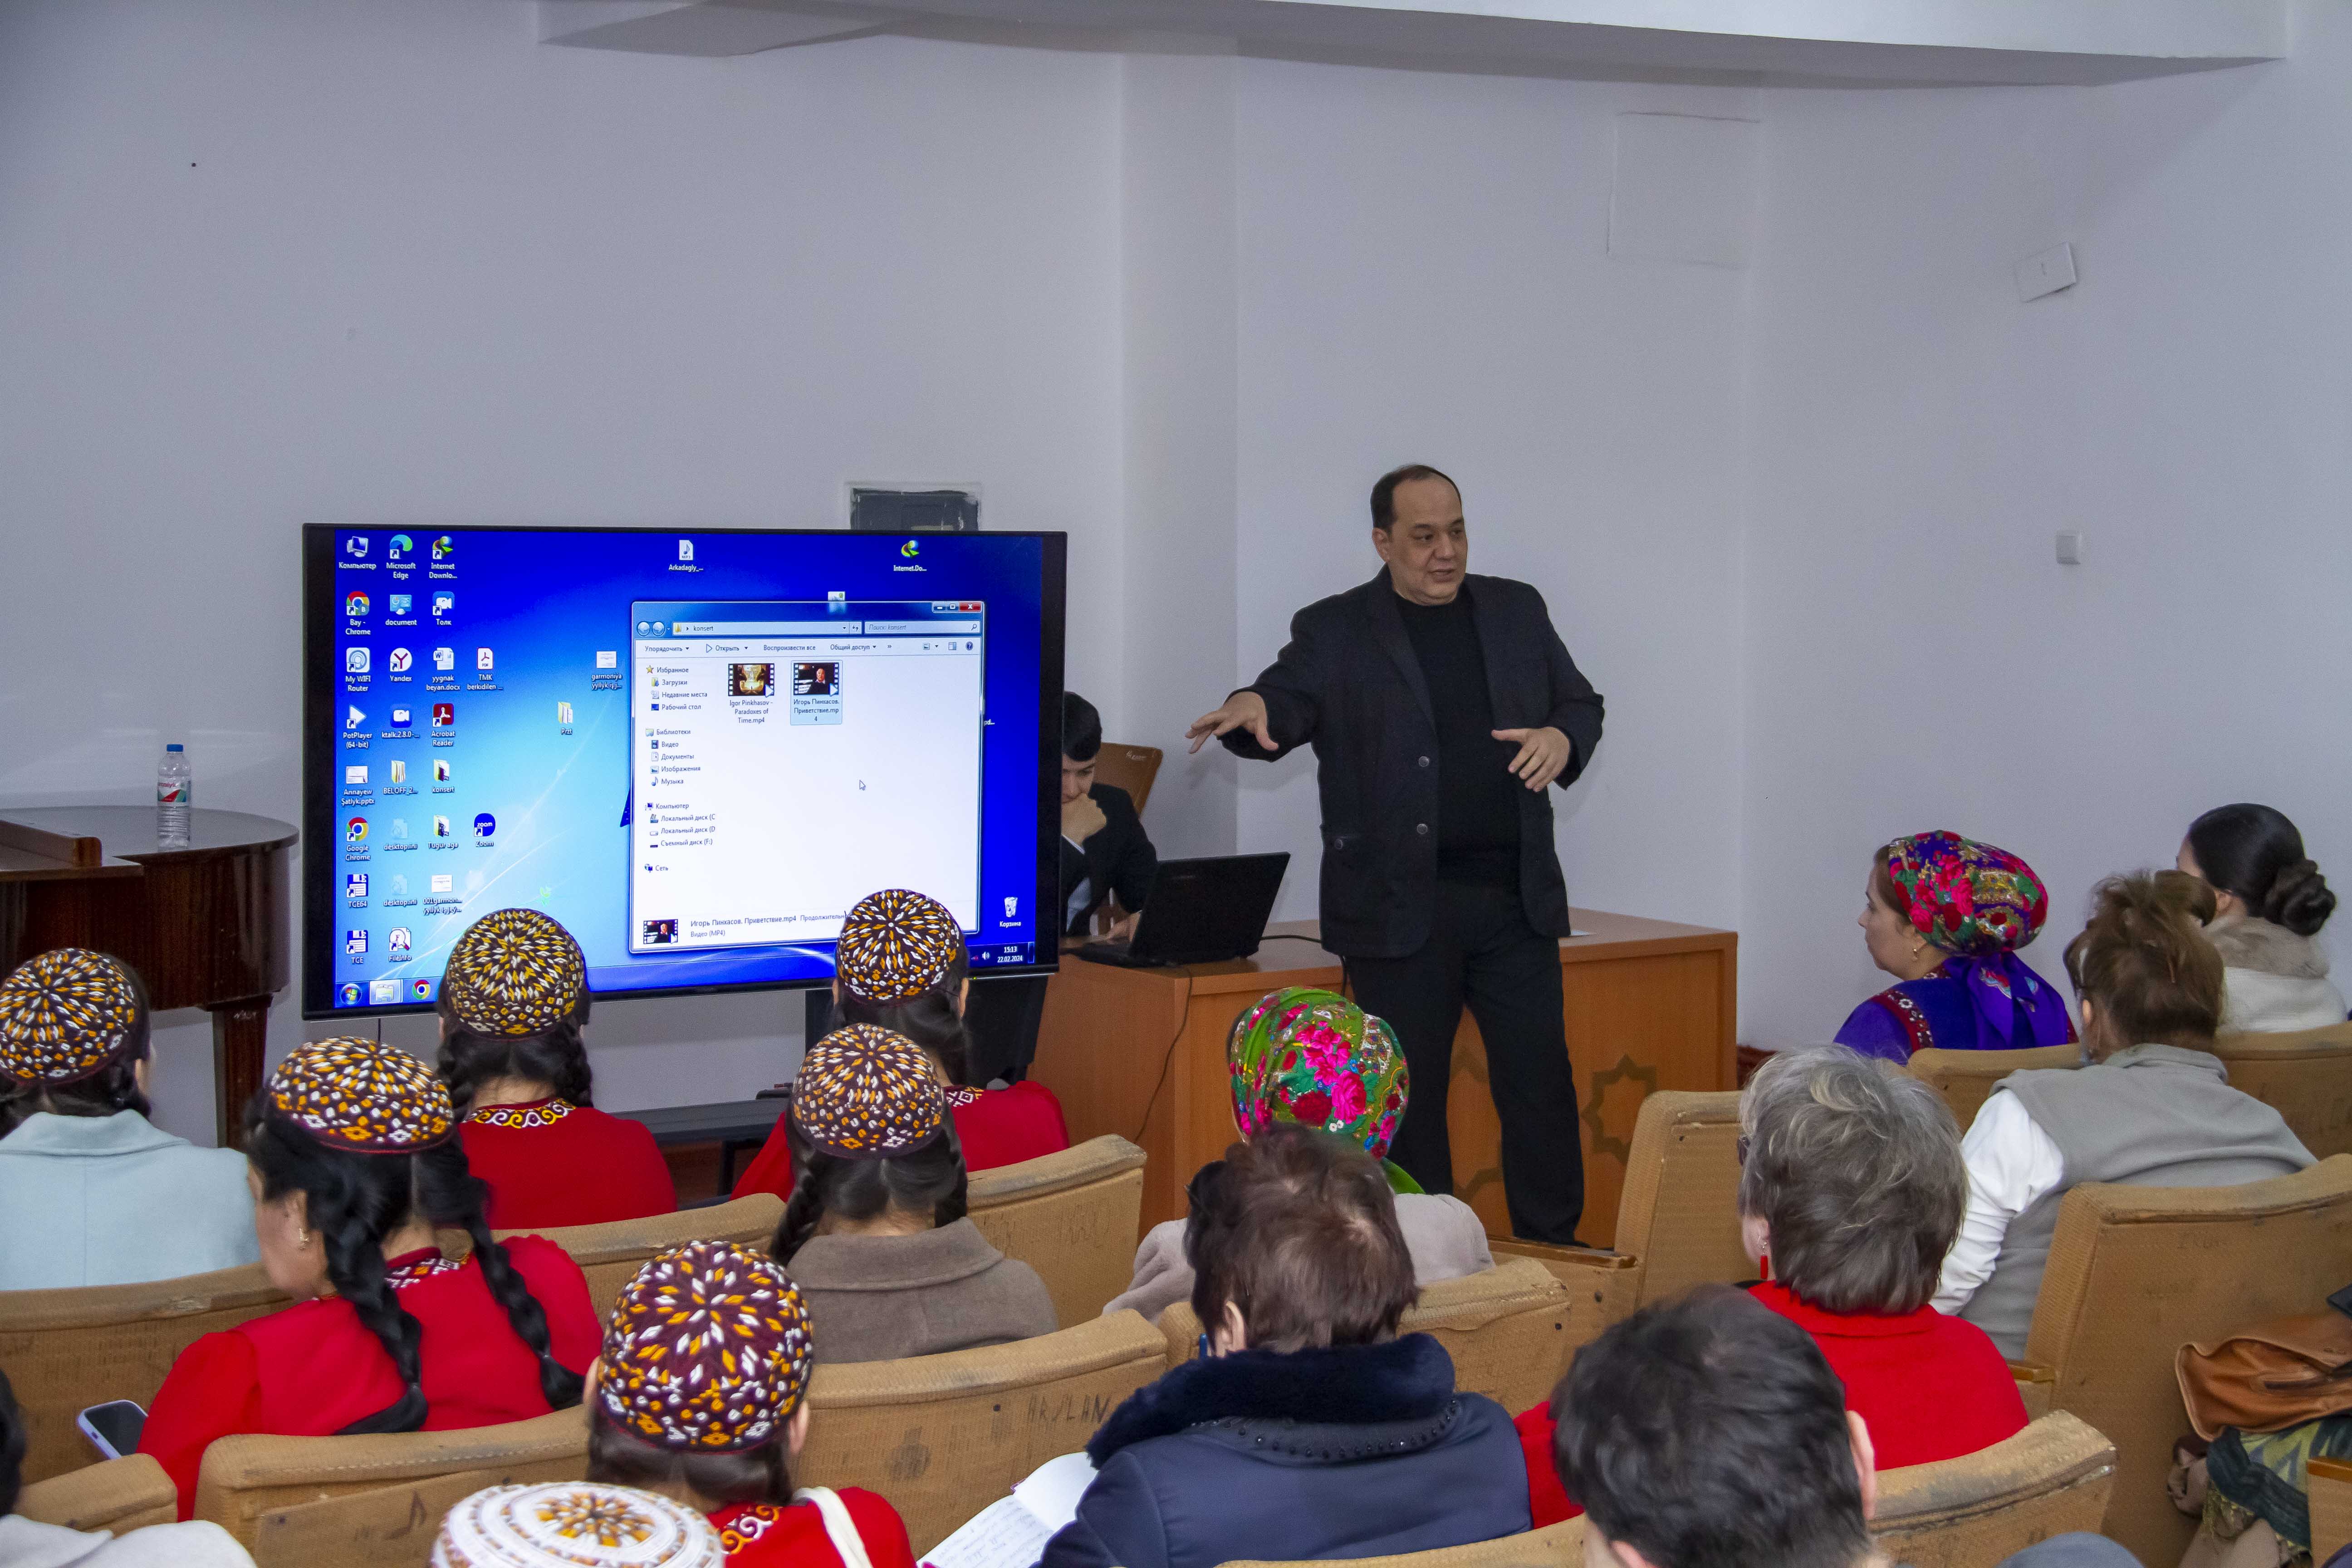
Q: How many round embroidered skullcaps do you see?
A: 7